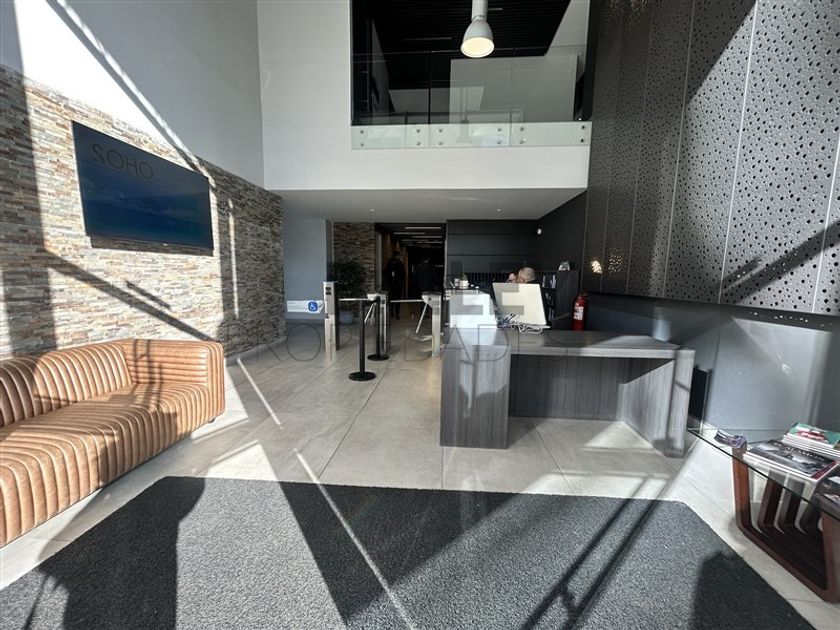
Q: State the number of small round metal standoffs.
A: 12